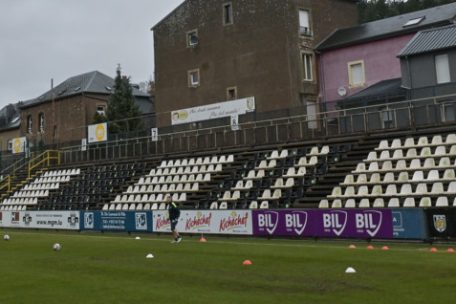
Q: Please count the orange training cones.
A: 7